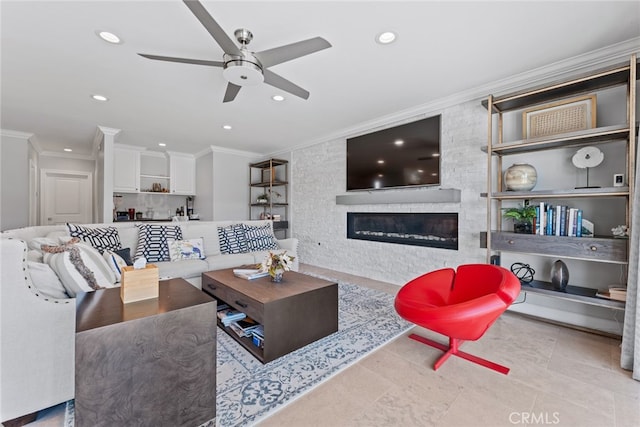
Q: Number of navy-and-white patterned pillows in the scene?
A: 4